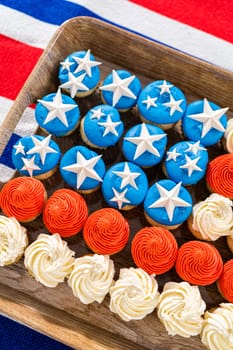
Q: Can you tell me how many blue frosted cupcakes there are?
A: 12